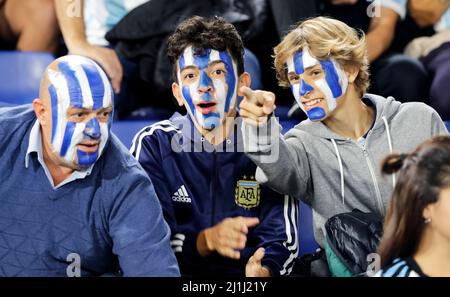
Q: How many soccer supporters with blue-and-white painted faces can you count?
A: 3